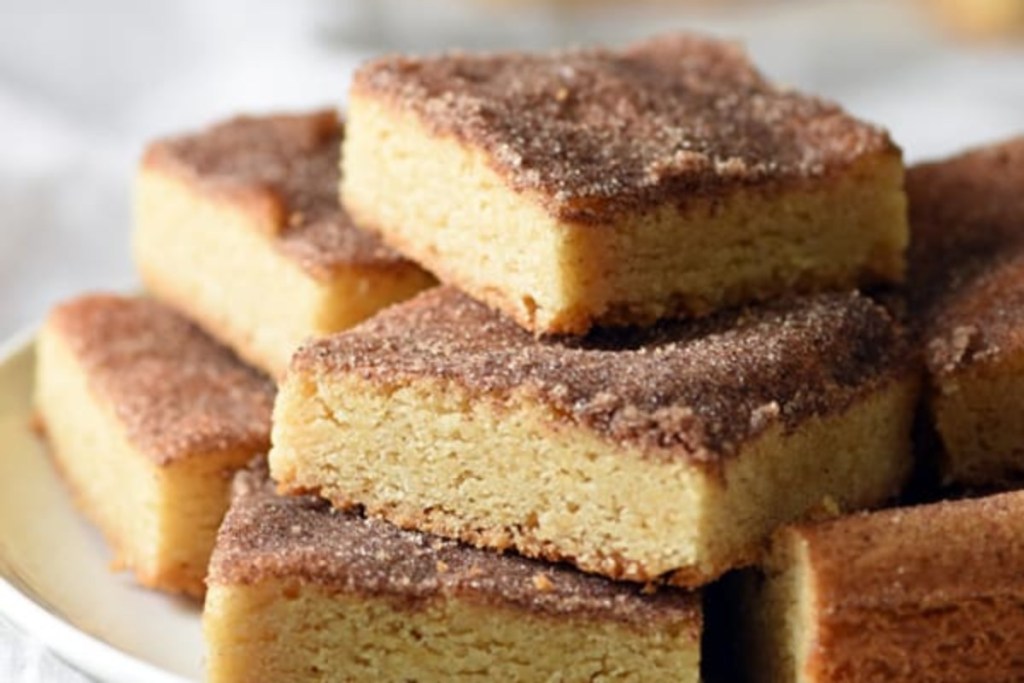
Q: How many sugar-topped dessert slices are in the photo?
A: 7